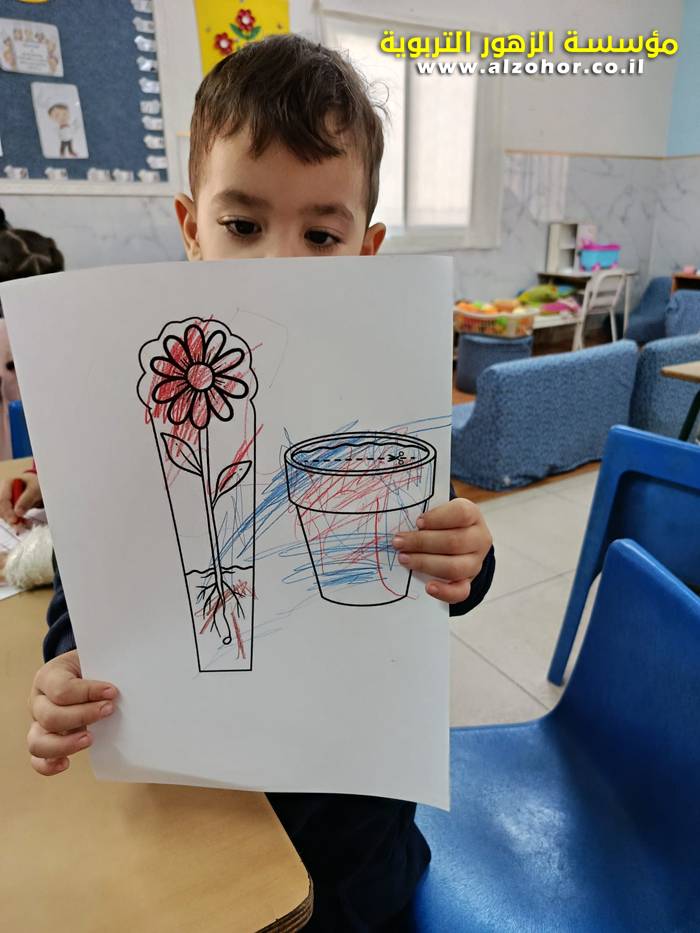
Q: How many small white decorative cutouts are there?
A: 14